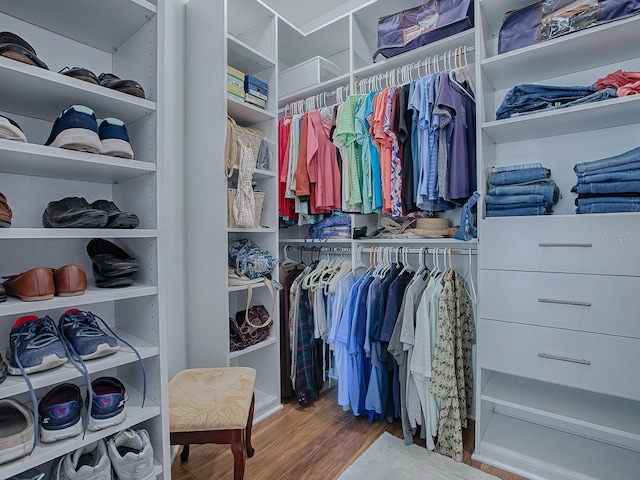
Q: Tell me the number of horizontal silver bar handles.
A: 3